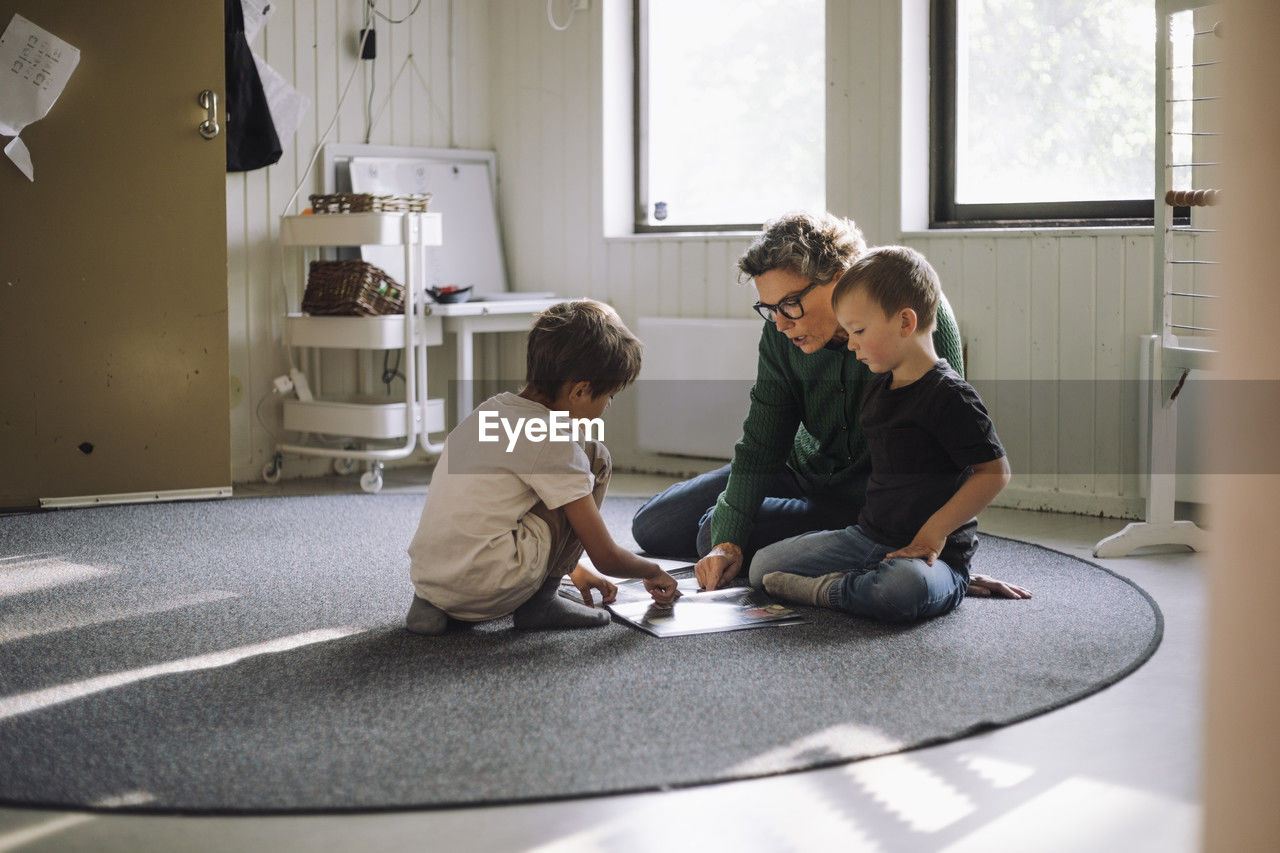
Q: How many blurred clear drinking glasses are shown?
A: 0